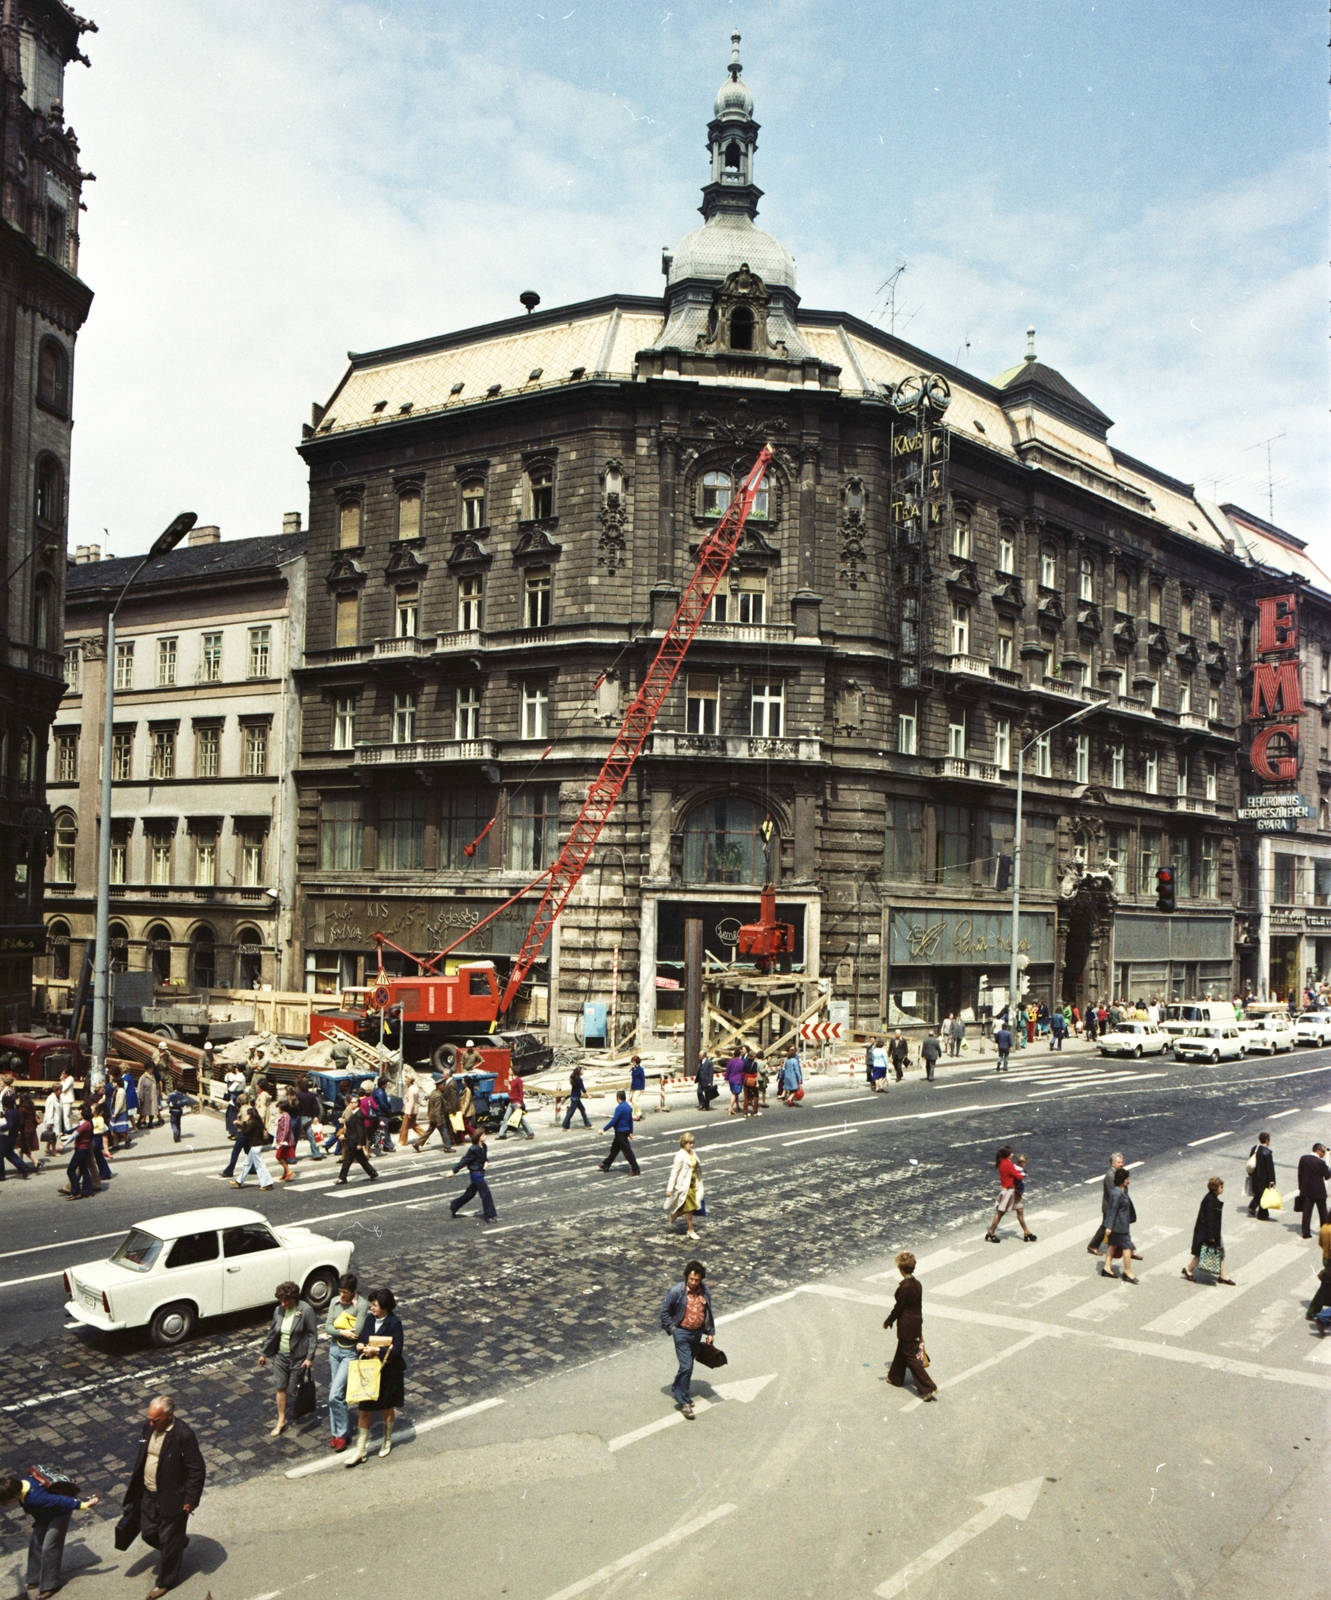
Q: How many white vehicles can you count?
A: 7